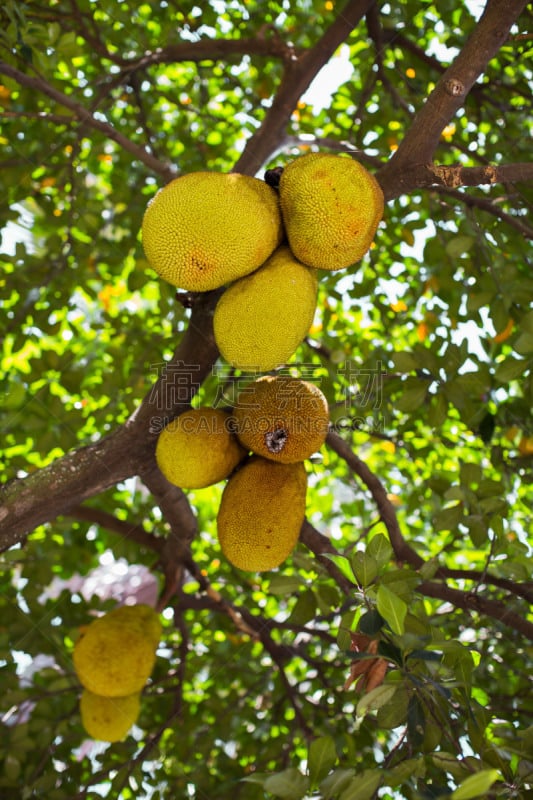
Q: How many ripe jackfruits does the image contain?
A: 8